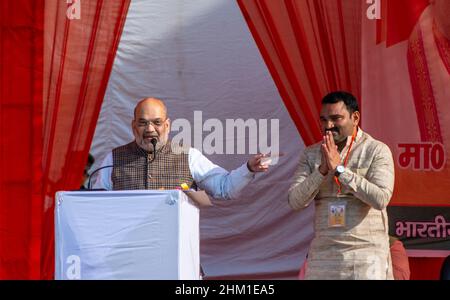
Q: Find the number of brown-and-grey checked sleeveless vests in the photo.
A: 1